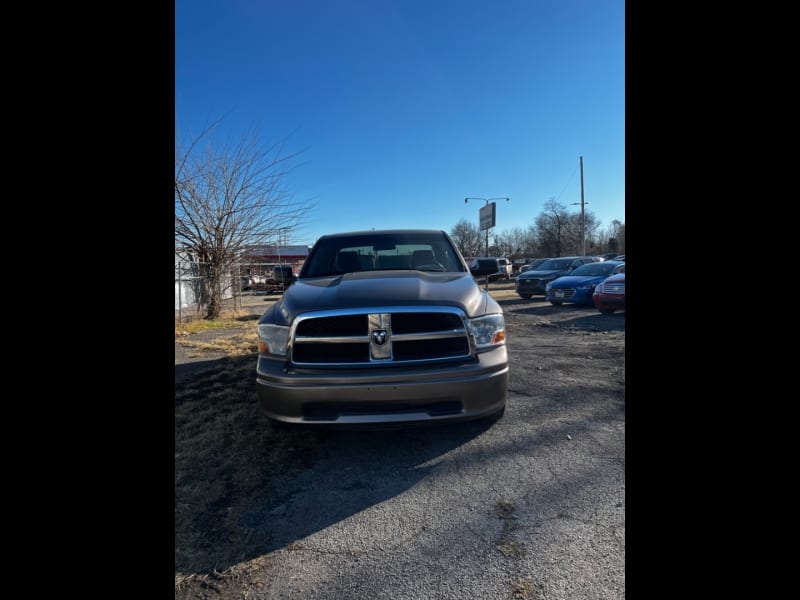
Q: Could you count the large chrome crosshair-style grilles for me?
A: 1